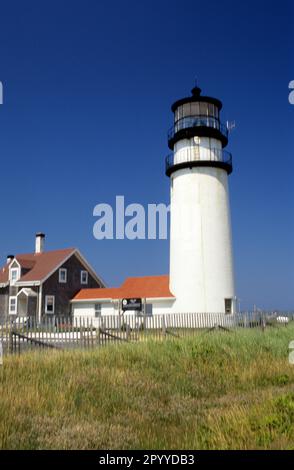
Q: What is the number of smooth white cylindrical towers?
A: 1